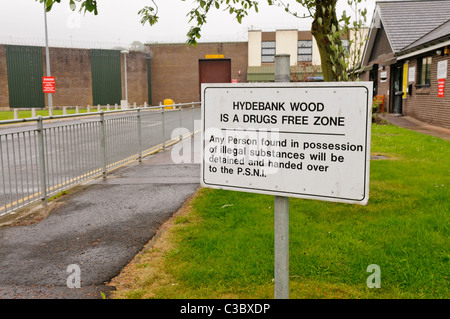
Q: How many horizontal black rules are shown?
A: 1